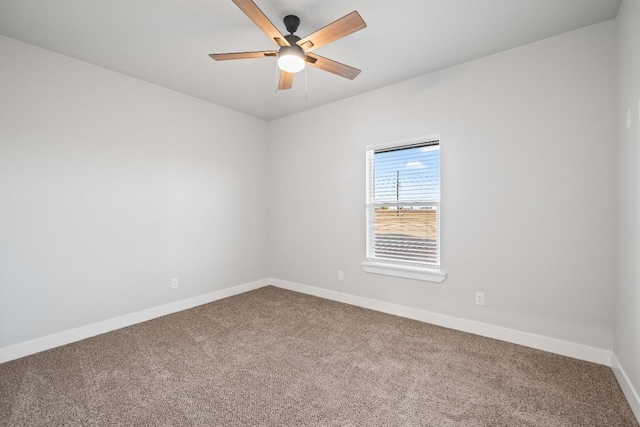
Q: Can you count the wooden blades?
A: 5